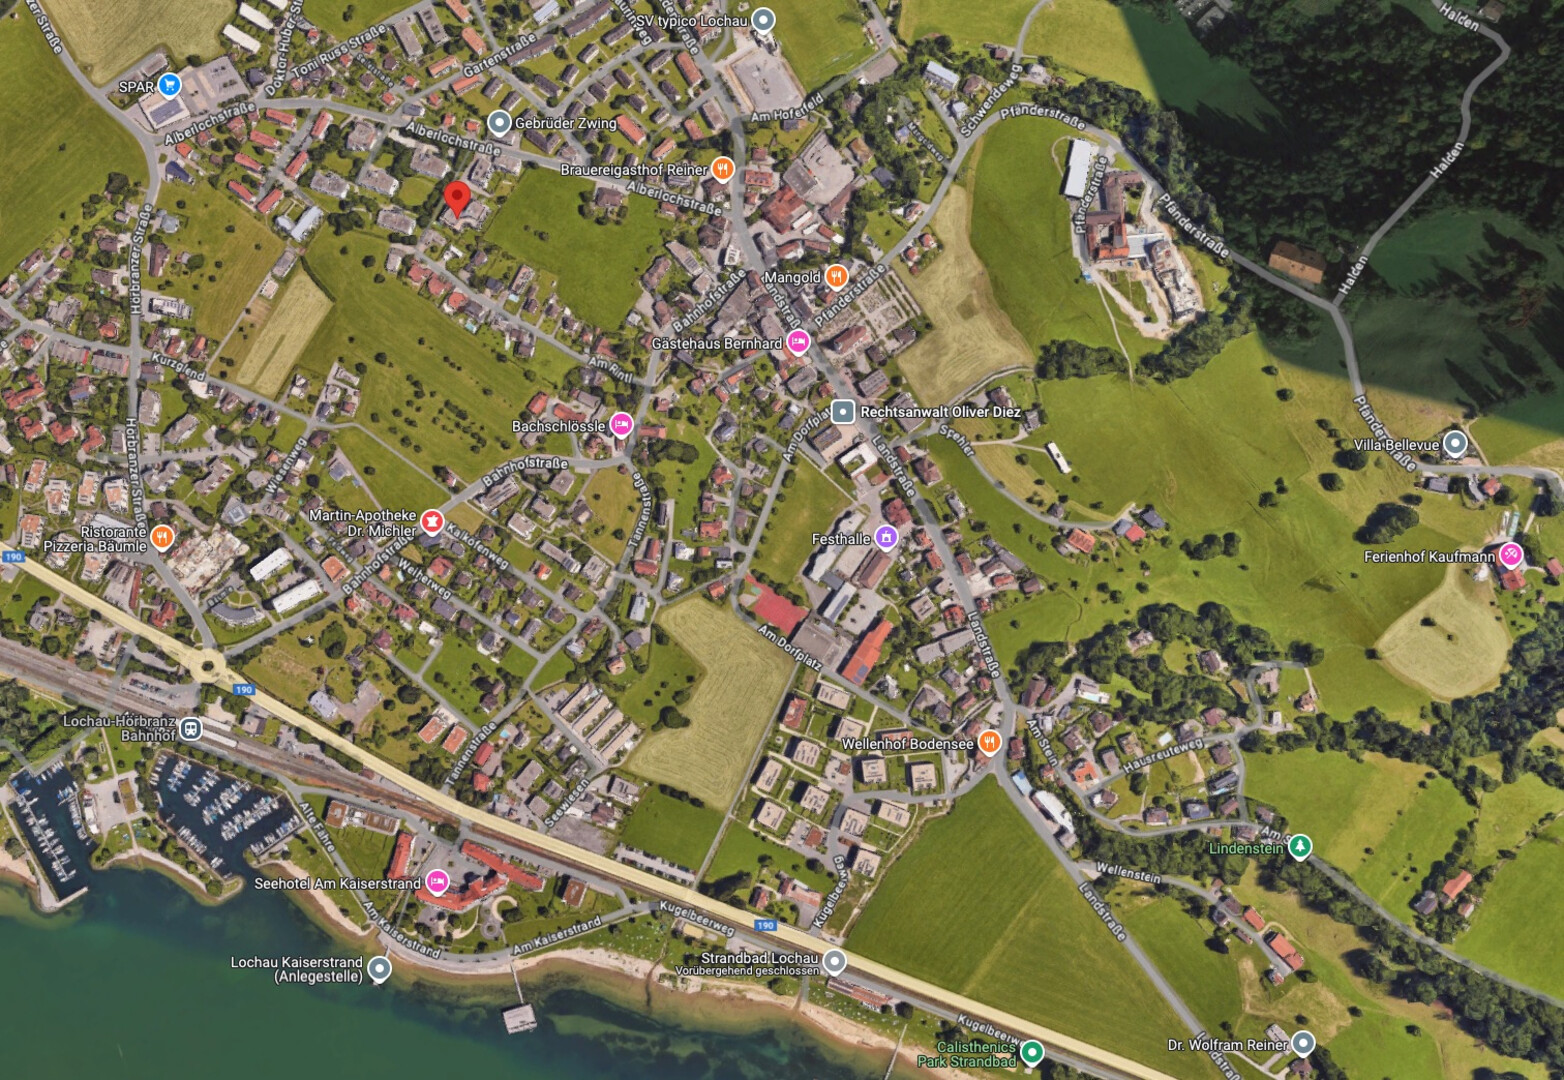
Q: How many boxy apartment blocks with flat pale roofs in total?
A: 11